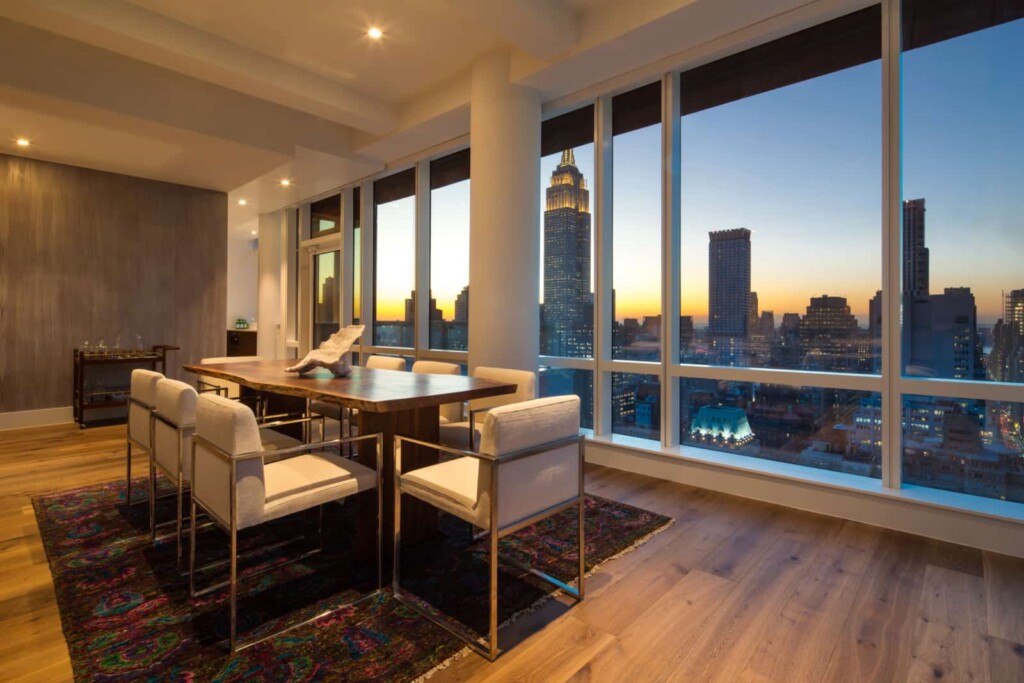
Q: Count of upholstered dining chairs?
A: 8